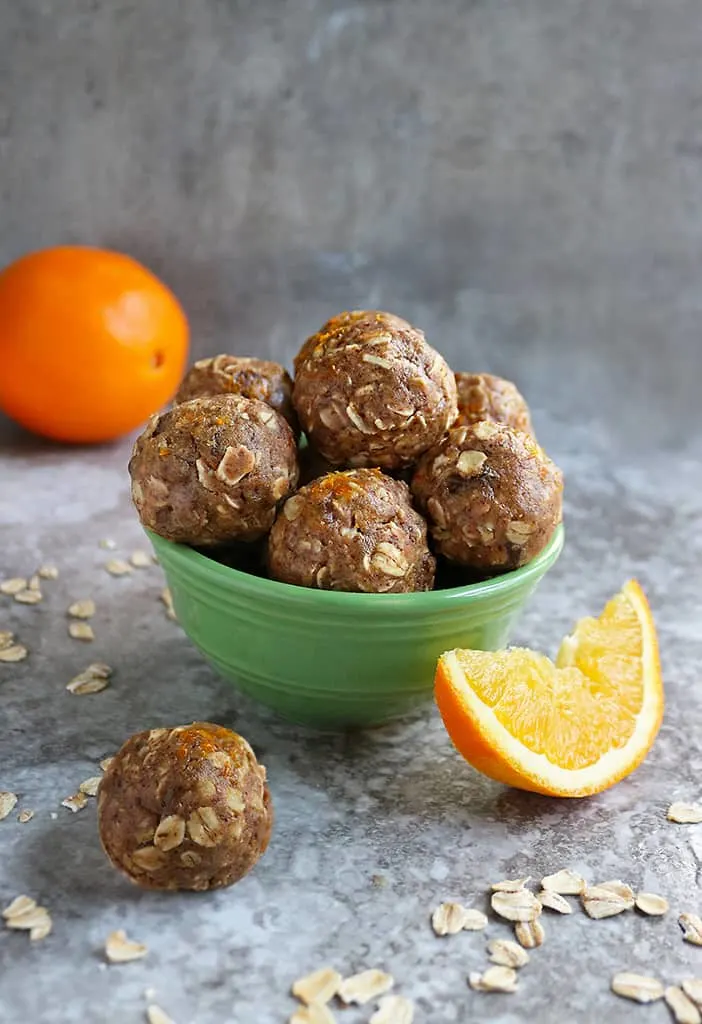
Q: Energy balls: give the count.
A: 7